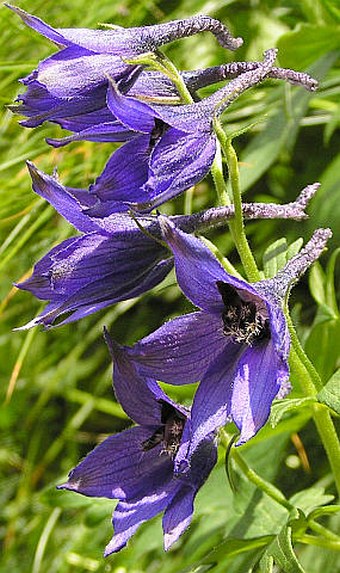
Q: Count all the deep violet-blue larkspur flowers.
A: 6